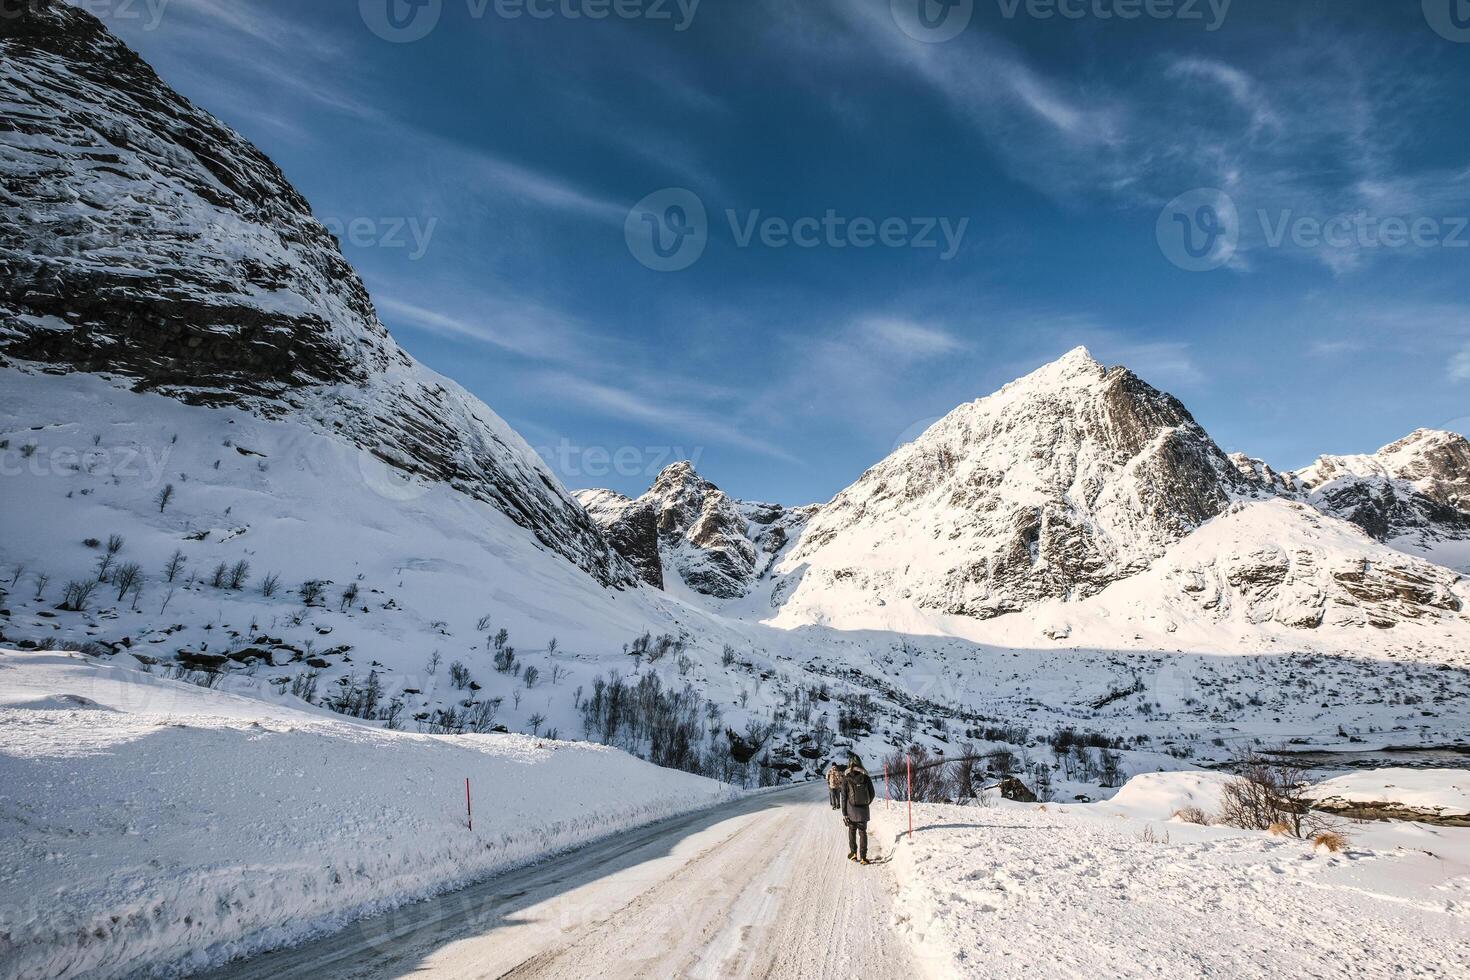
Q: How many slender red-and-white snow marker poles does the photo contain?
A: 3